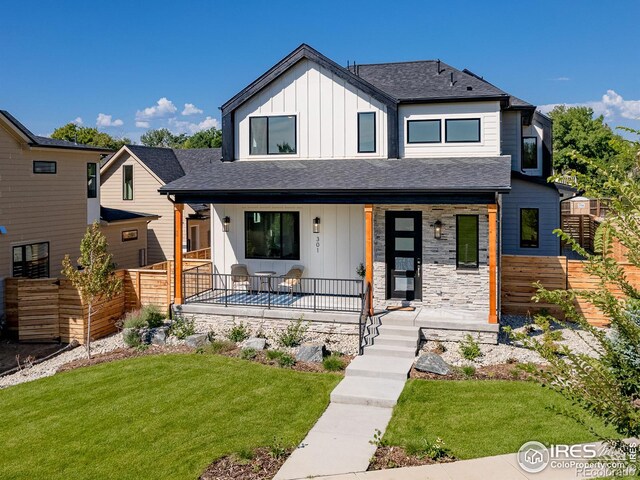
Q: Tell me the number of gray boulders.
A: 5